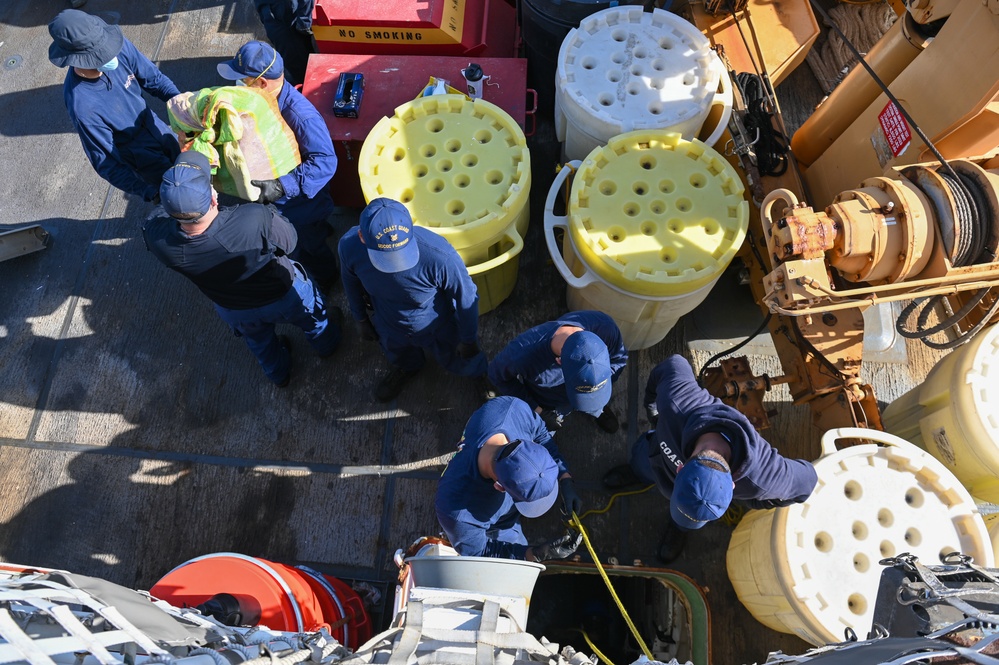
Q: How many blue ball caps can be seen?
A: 6